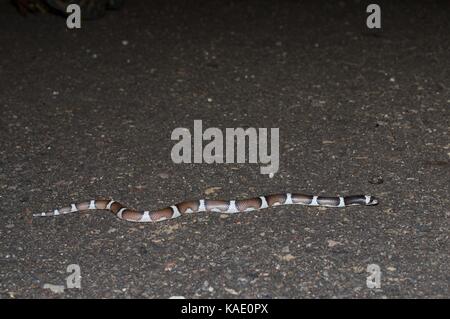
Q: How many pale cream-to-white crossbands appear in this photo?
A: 15